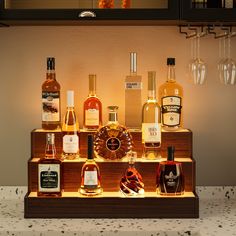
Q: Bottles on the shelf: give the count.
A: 11